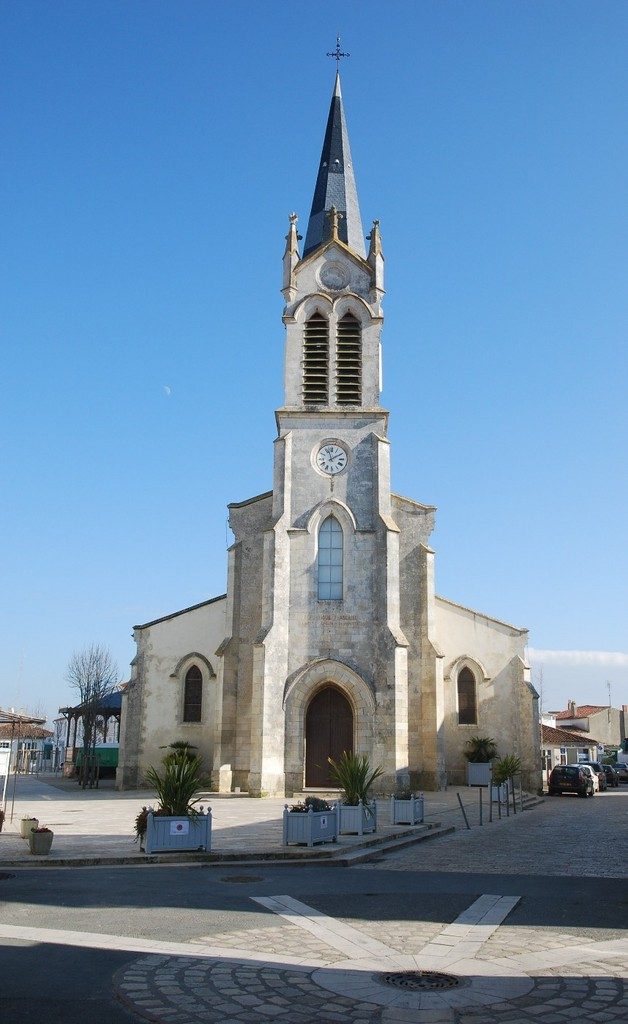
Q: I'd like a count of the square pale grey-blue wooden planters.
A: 6